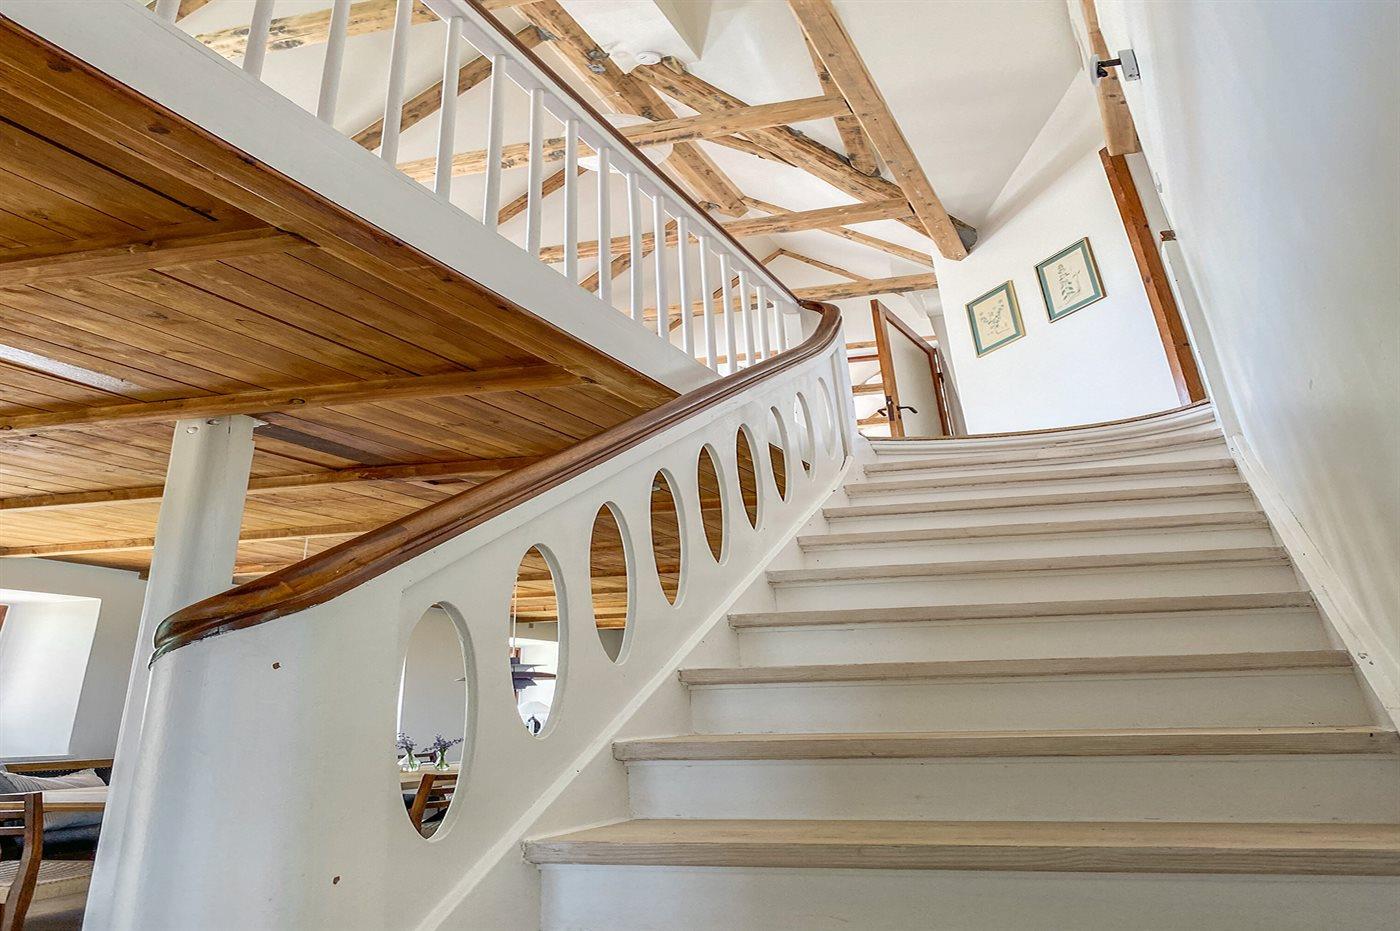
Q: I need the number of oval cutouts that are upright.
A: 9